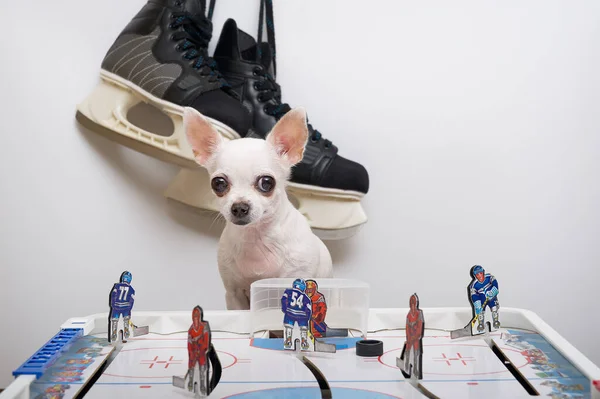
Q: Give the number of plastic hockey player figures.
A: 6